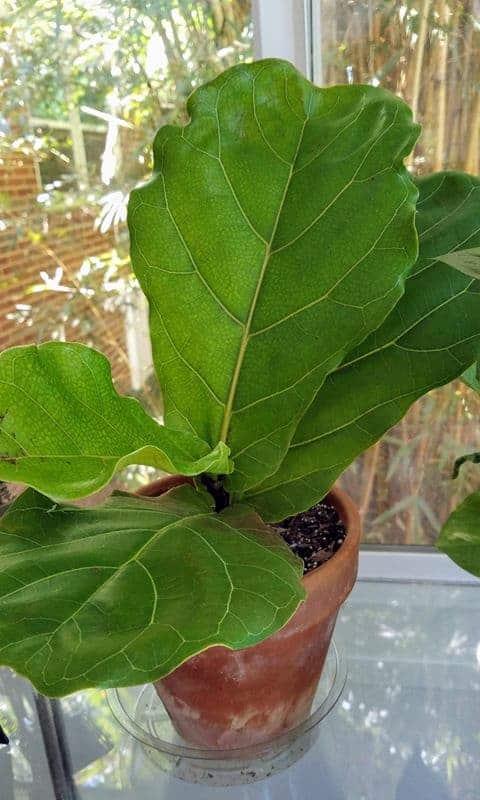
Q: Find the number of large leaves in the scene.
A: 4